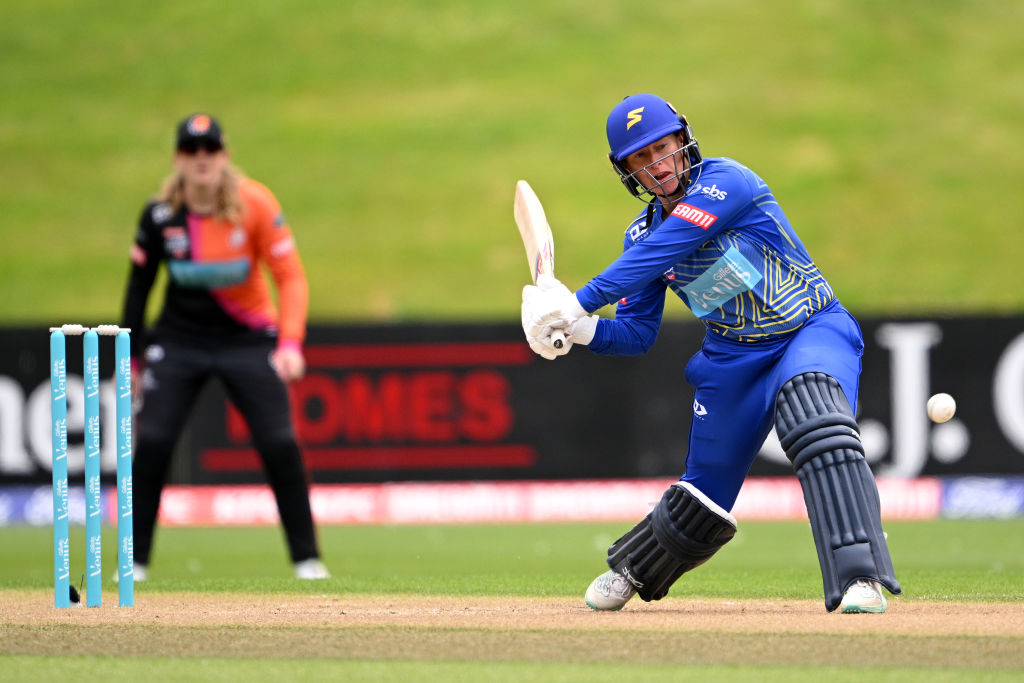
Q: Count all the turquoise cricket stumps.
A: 3